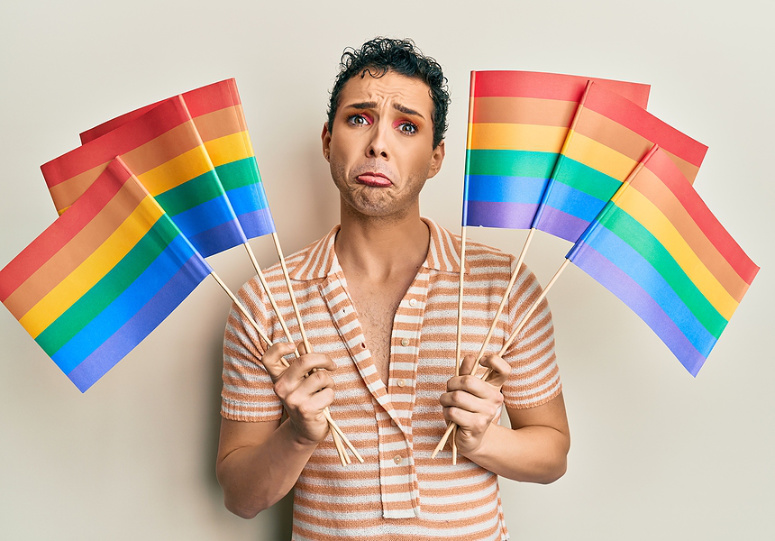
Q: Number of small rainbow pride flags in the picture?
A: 6